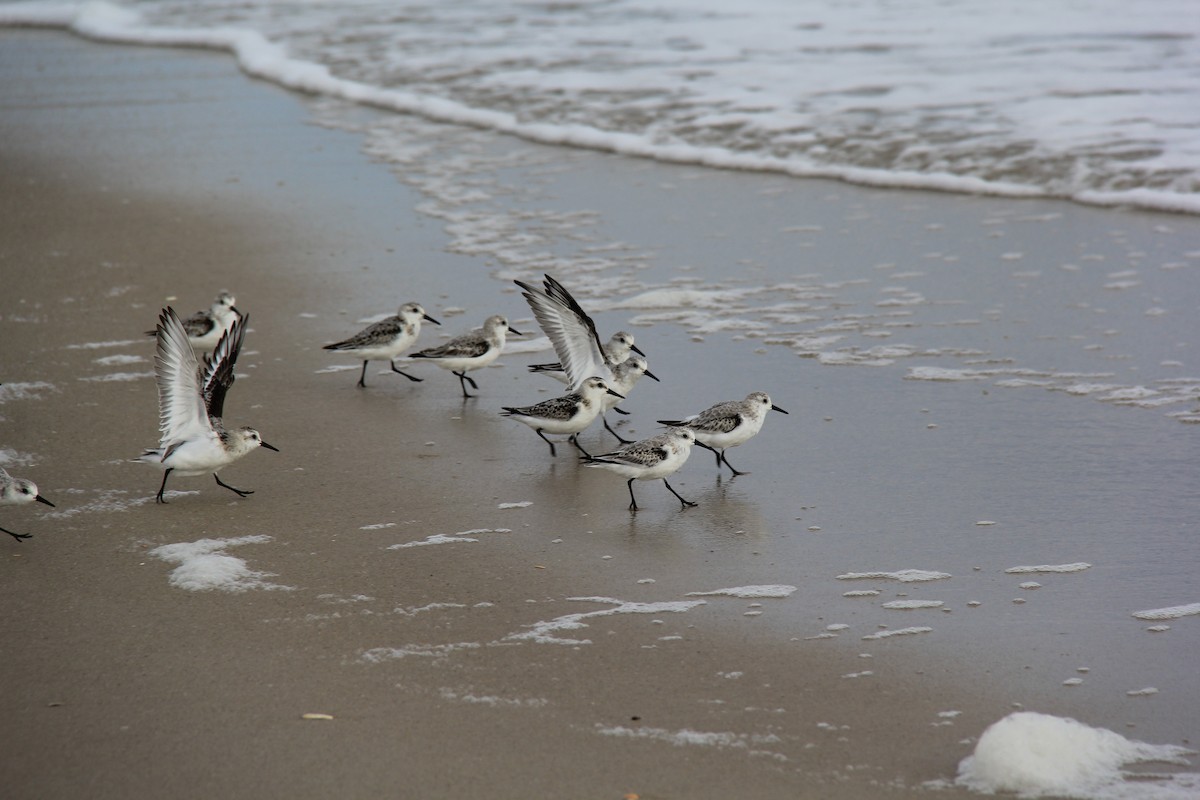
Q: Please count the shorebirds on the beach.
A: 10